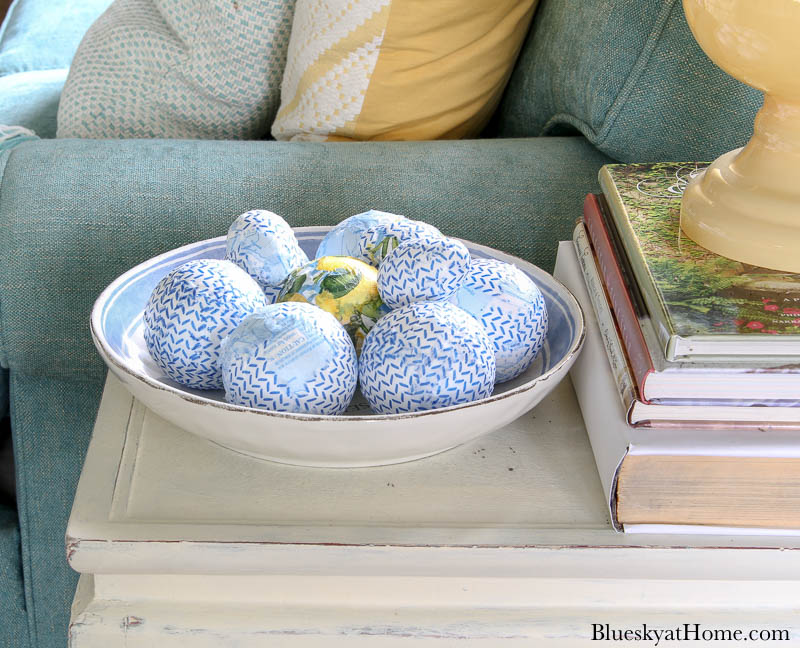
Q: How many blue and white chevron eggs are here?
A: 7